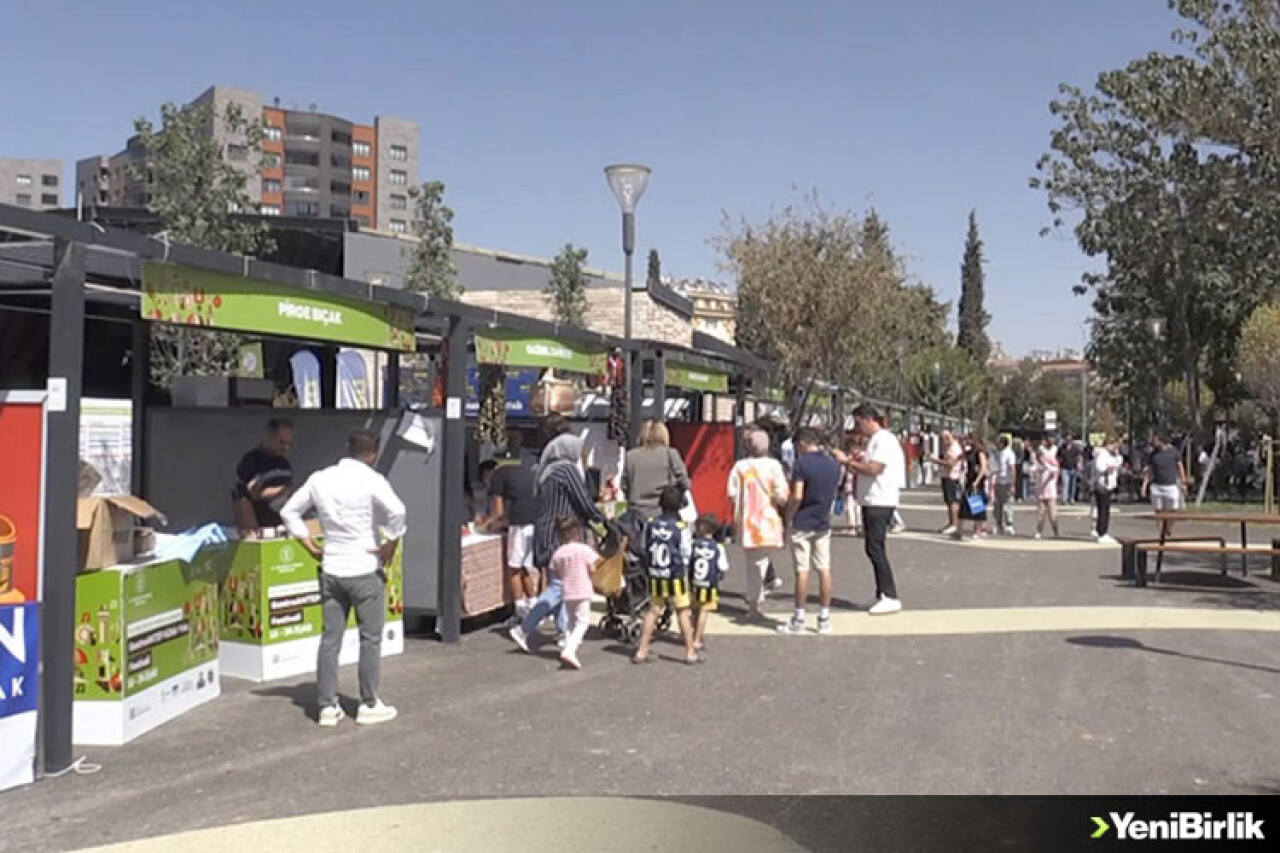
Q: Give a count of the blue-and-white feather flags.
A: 2